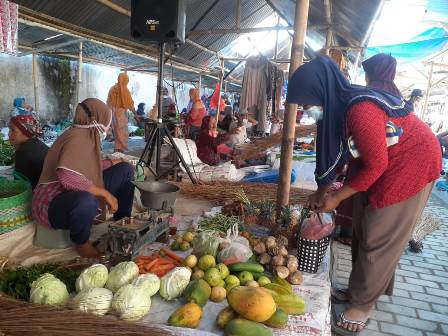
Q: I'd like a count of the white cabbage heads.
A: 7